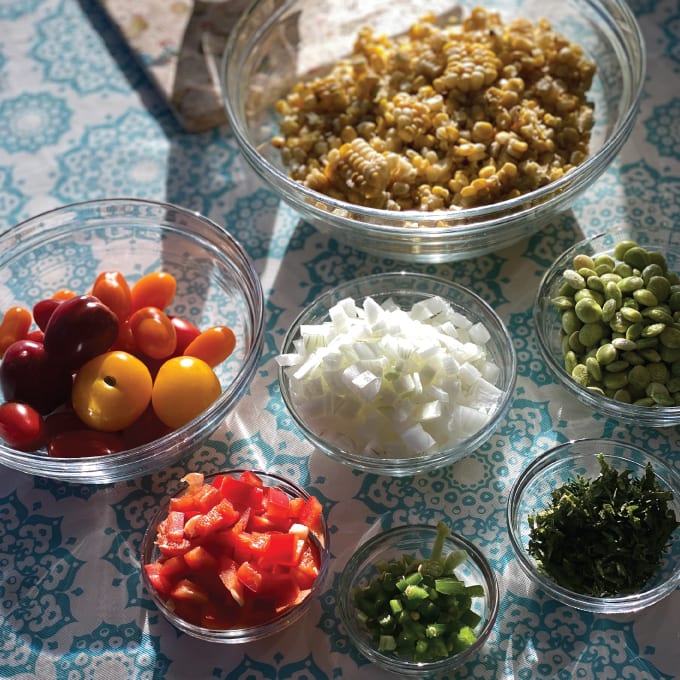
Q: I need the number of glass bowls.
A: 7